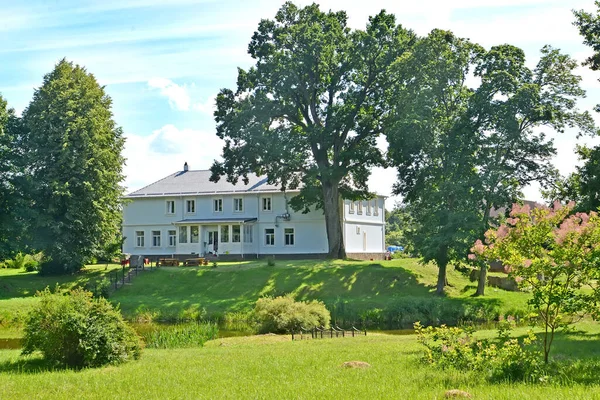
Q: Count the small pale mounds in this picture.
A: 2